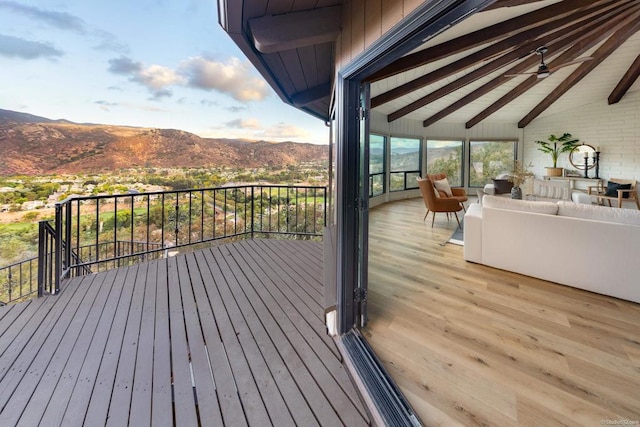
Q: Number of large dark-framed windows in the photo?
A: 4